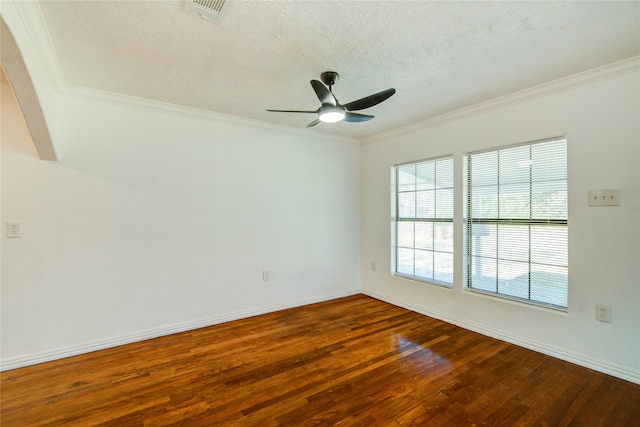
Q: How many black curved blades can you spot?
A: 5